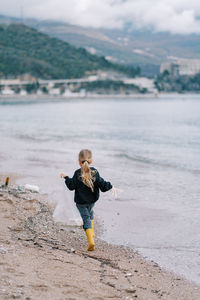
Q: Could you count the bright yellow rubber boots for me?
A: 2